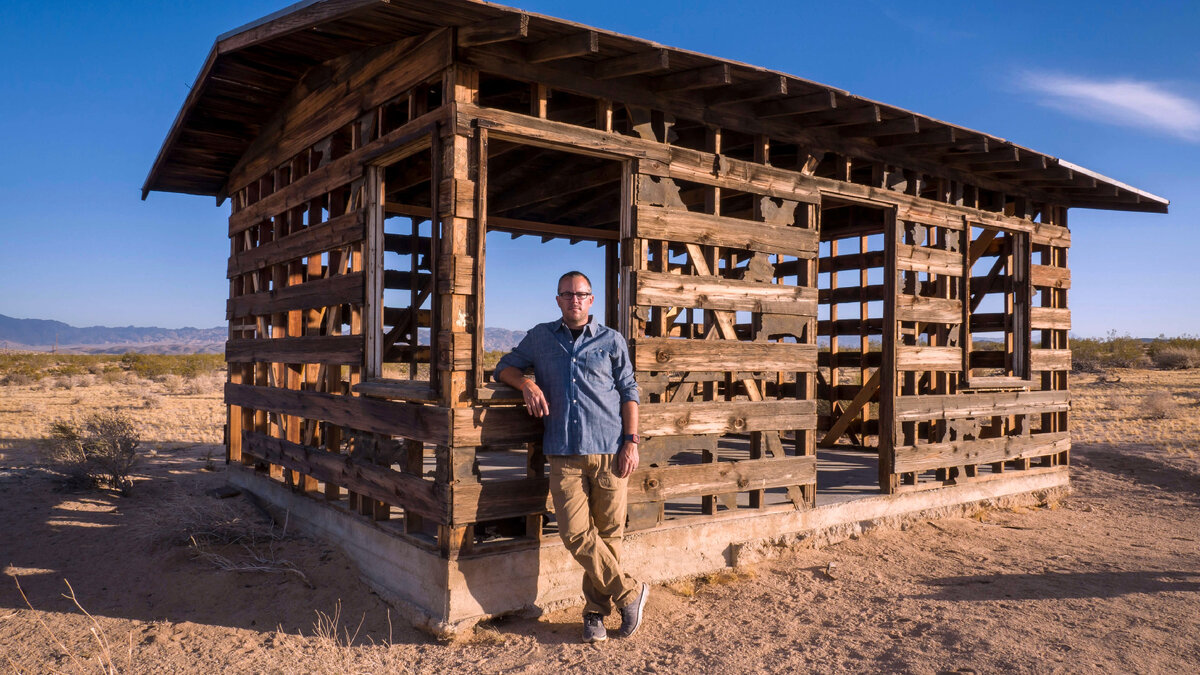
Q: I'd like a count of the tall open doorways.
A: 1